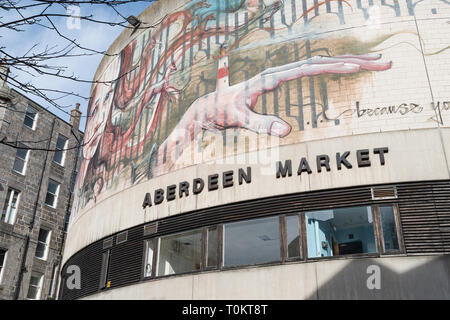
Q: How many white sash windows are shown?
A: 8